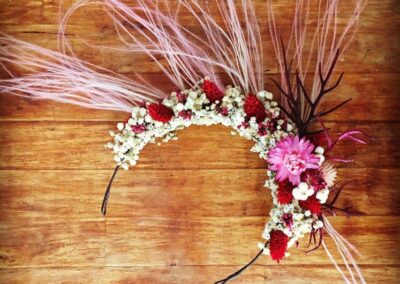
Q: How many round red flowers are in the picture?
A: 6